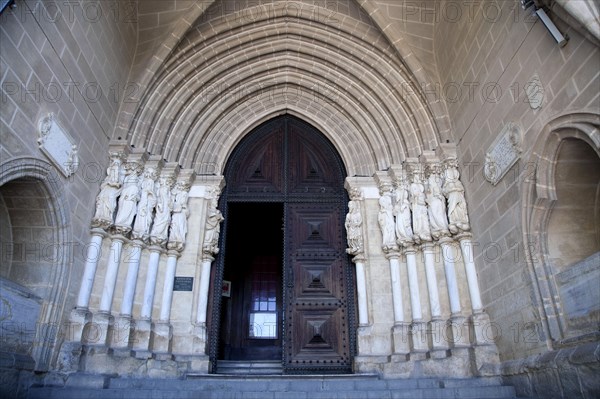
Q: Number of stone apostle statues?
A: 12